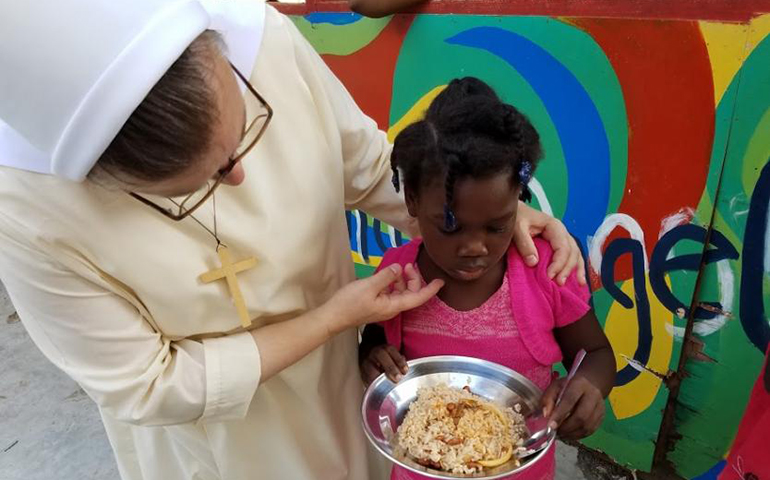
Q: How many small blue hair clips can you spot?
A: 3